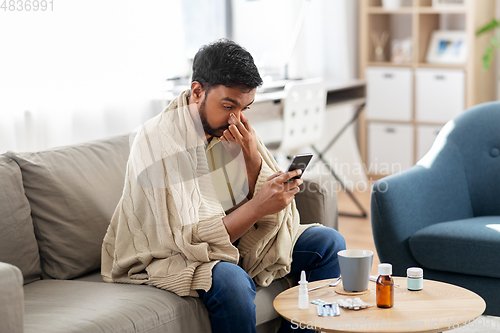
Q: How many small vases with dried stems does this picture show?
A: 1